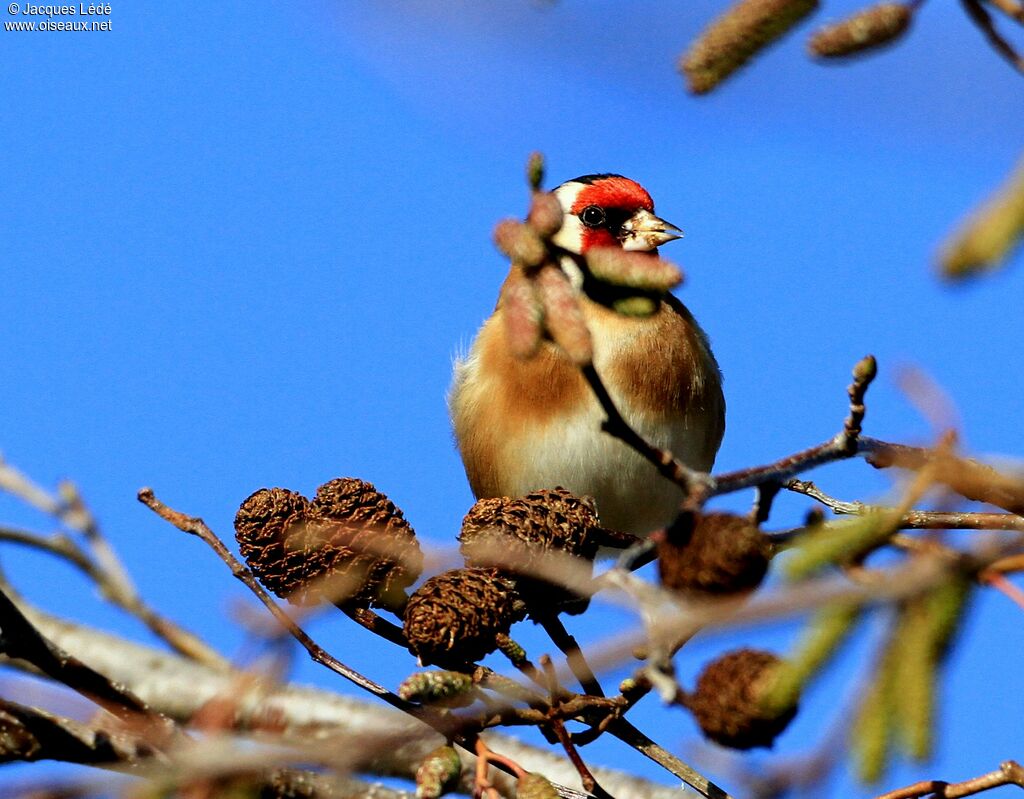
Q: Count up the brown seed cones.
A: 6